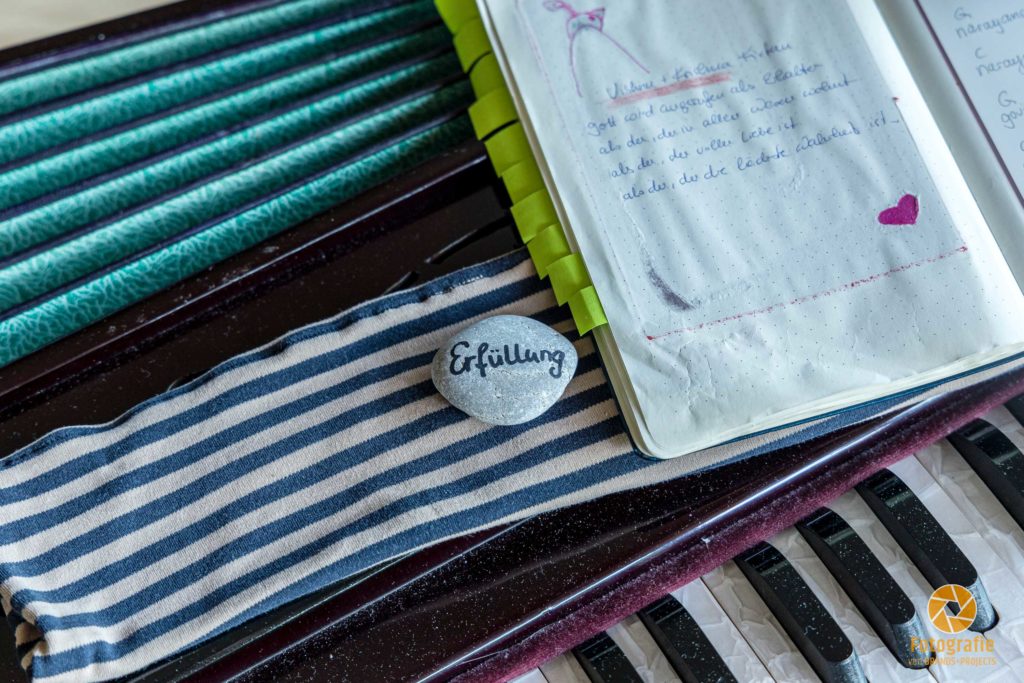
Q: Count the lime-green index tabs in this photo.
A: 10